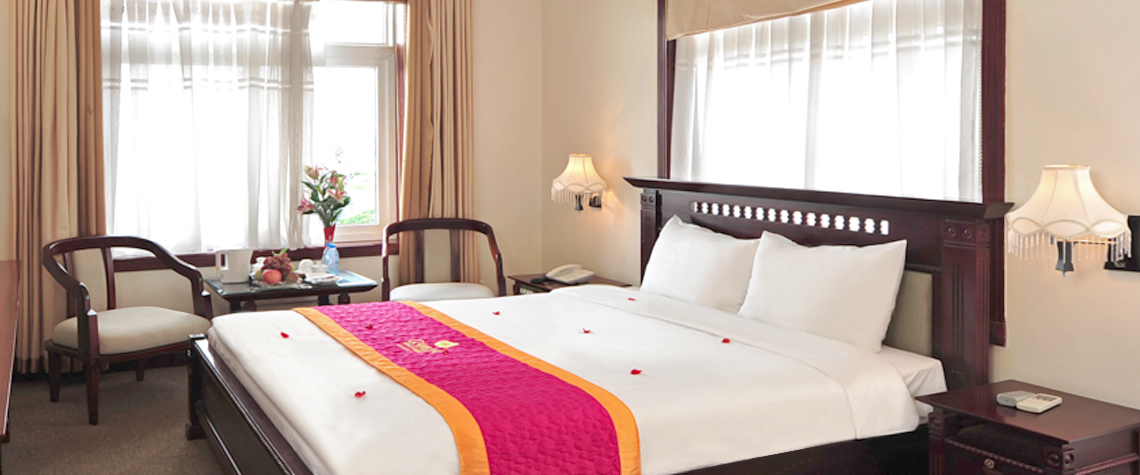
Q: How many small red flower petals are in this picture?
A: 9